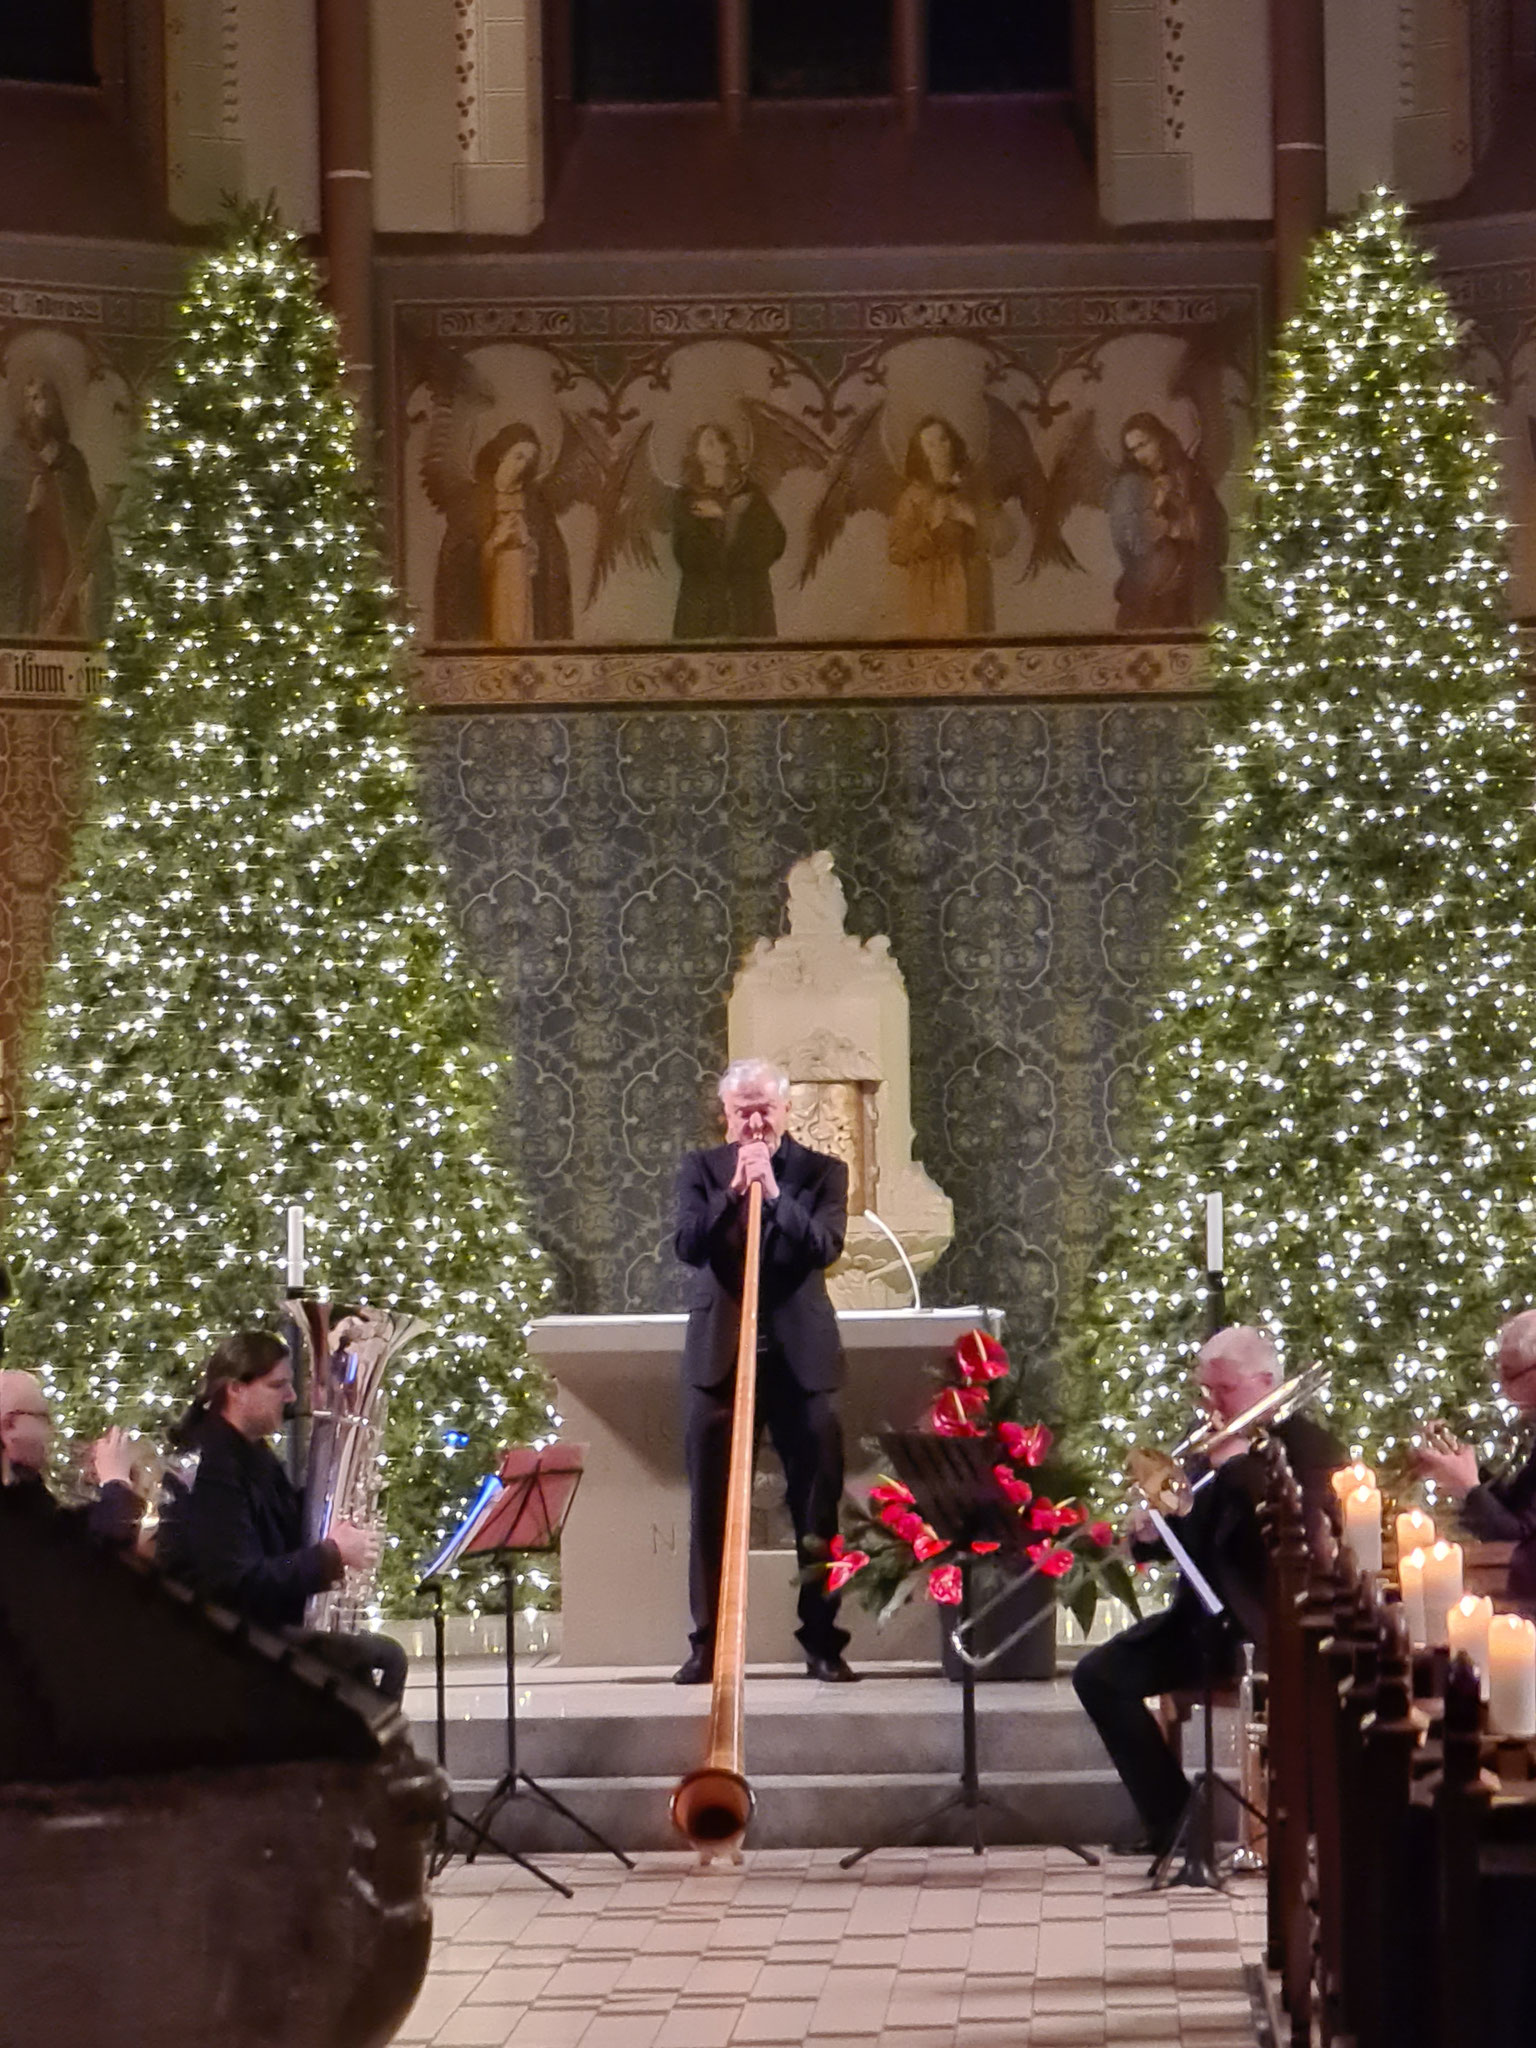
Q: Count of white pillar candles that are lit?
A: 7